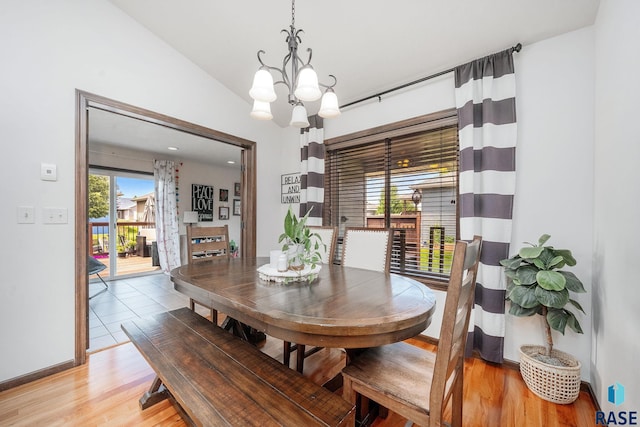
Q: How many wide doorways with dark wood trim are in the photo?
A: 1